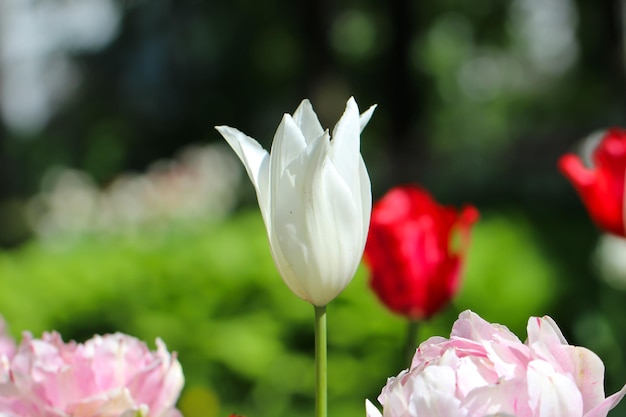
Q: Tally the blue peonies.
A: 0